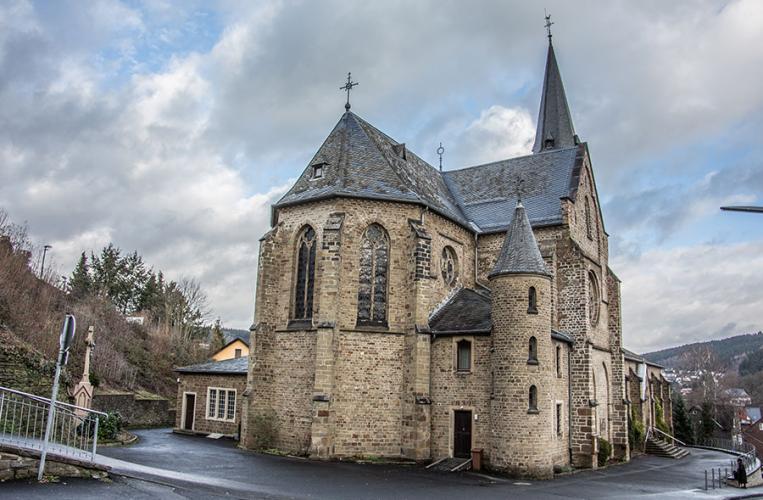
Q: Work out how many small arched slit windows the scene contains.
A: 3